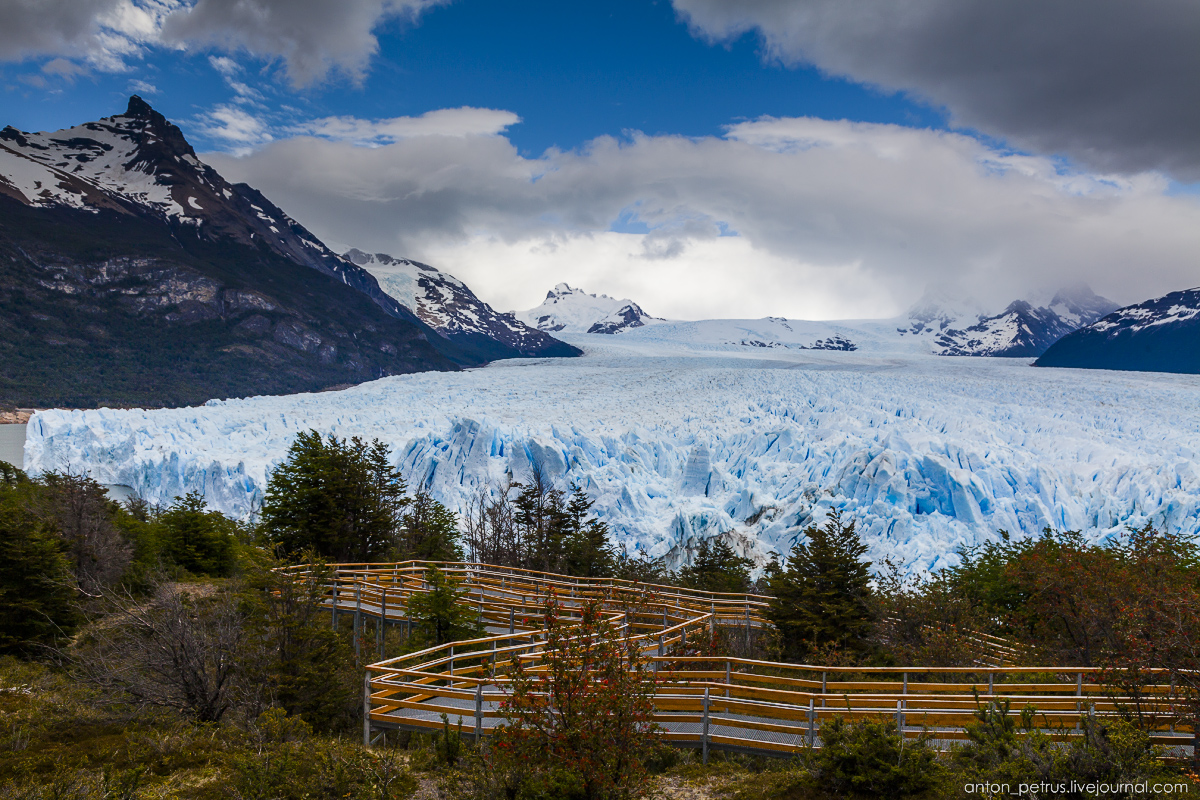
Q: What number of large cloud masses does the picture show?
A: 3